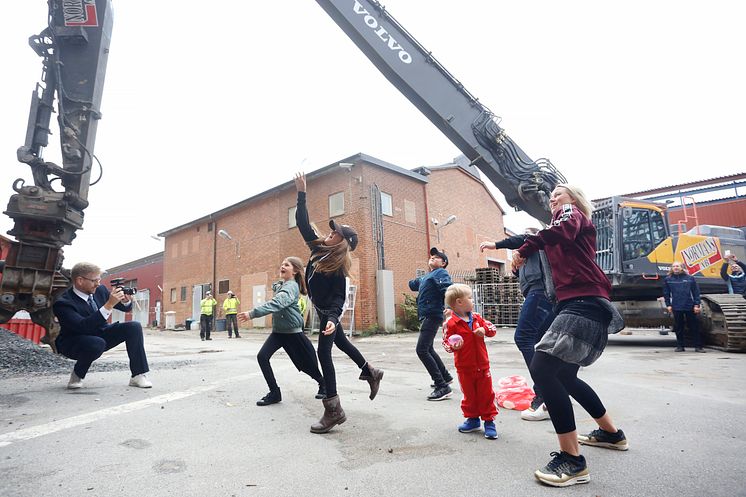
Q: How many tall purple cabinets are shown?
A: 0